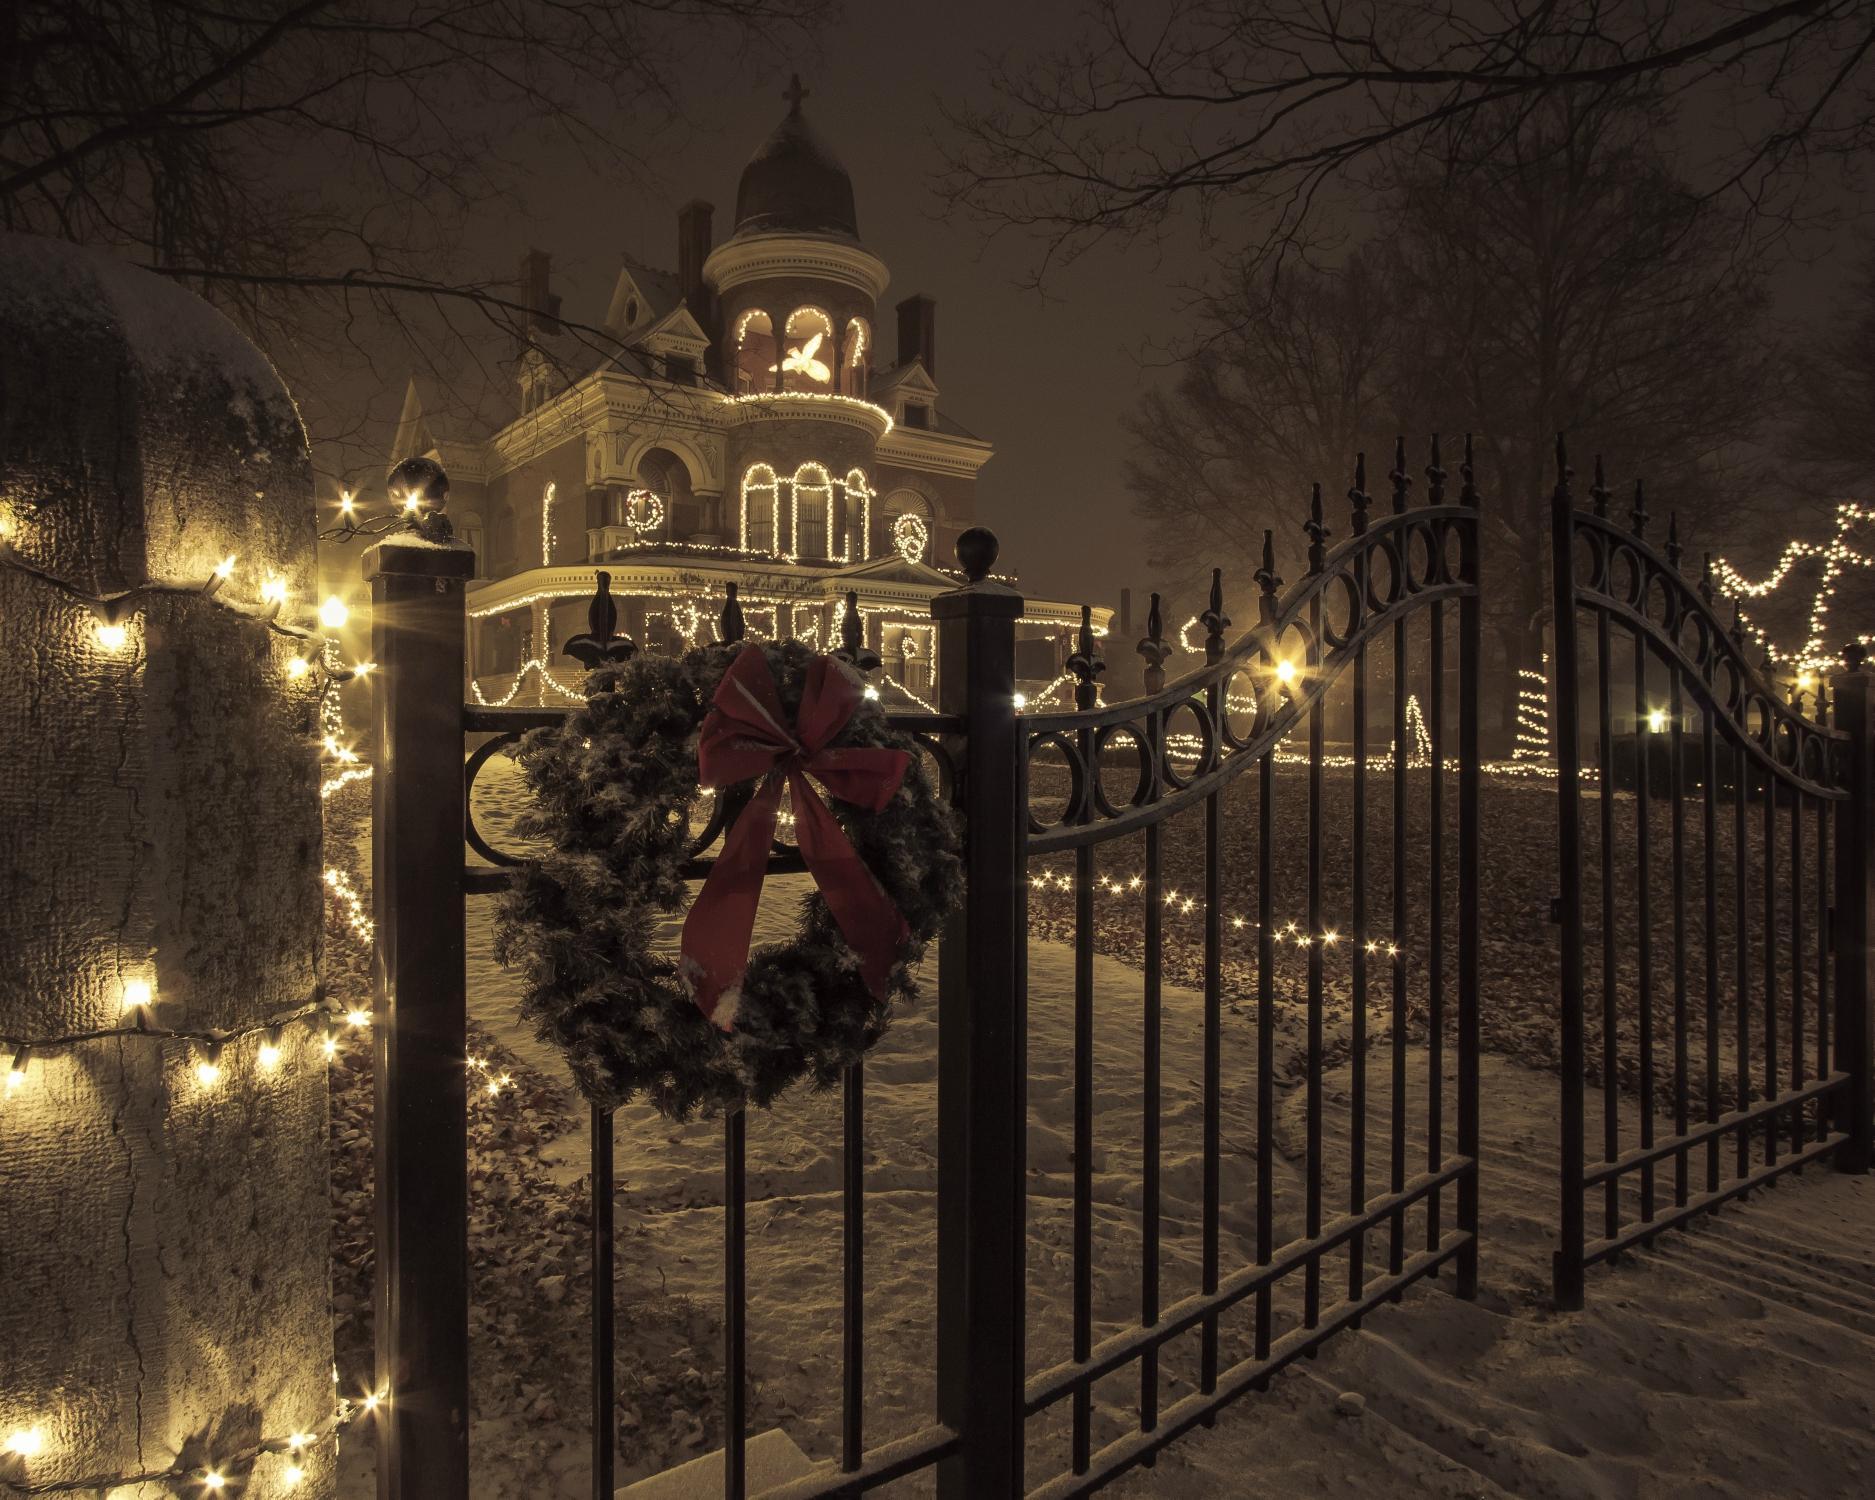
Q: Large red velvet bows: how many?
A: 1